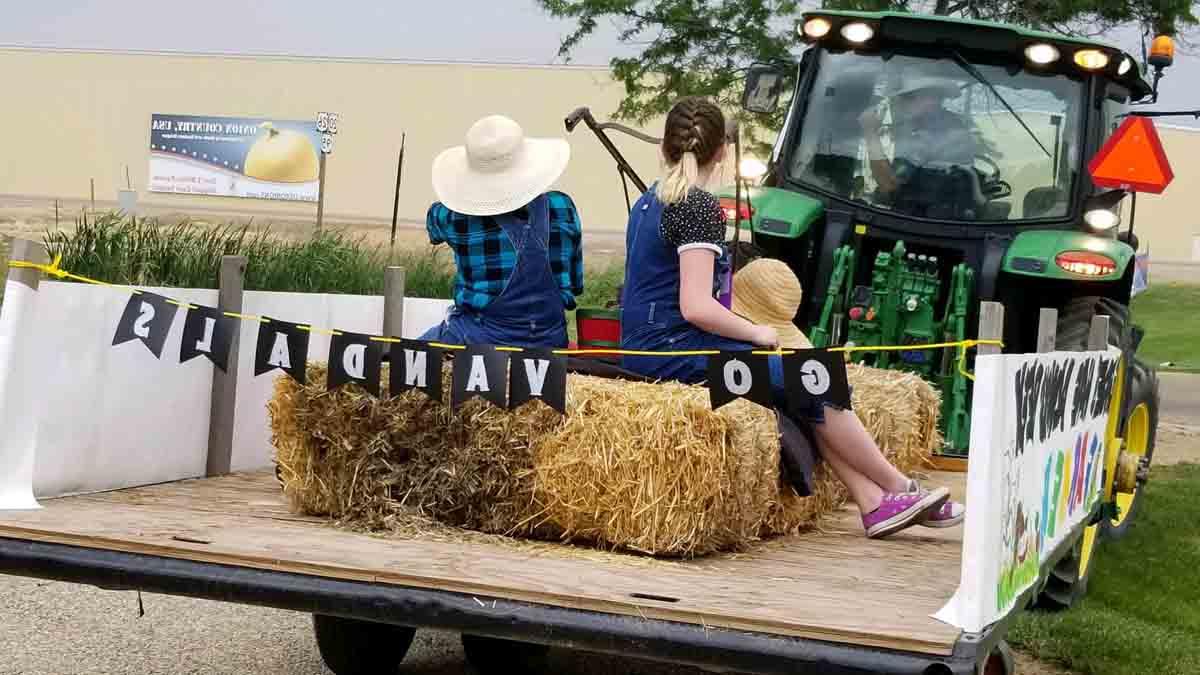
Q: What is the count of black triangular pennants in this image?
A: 9